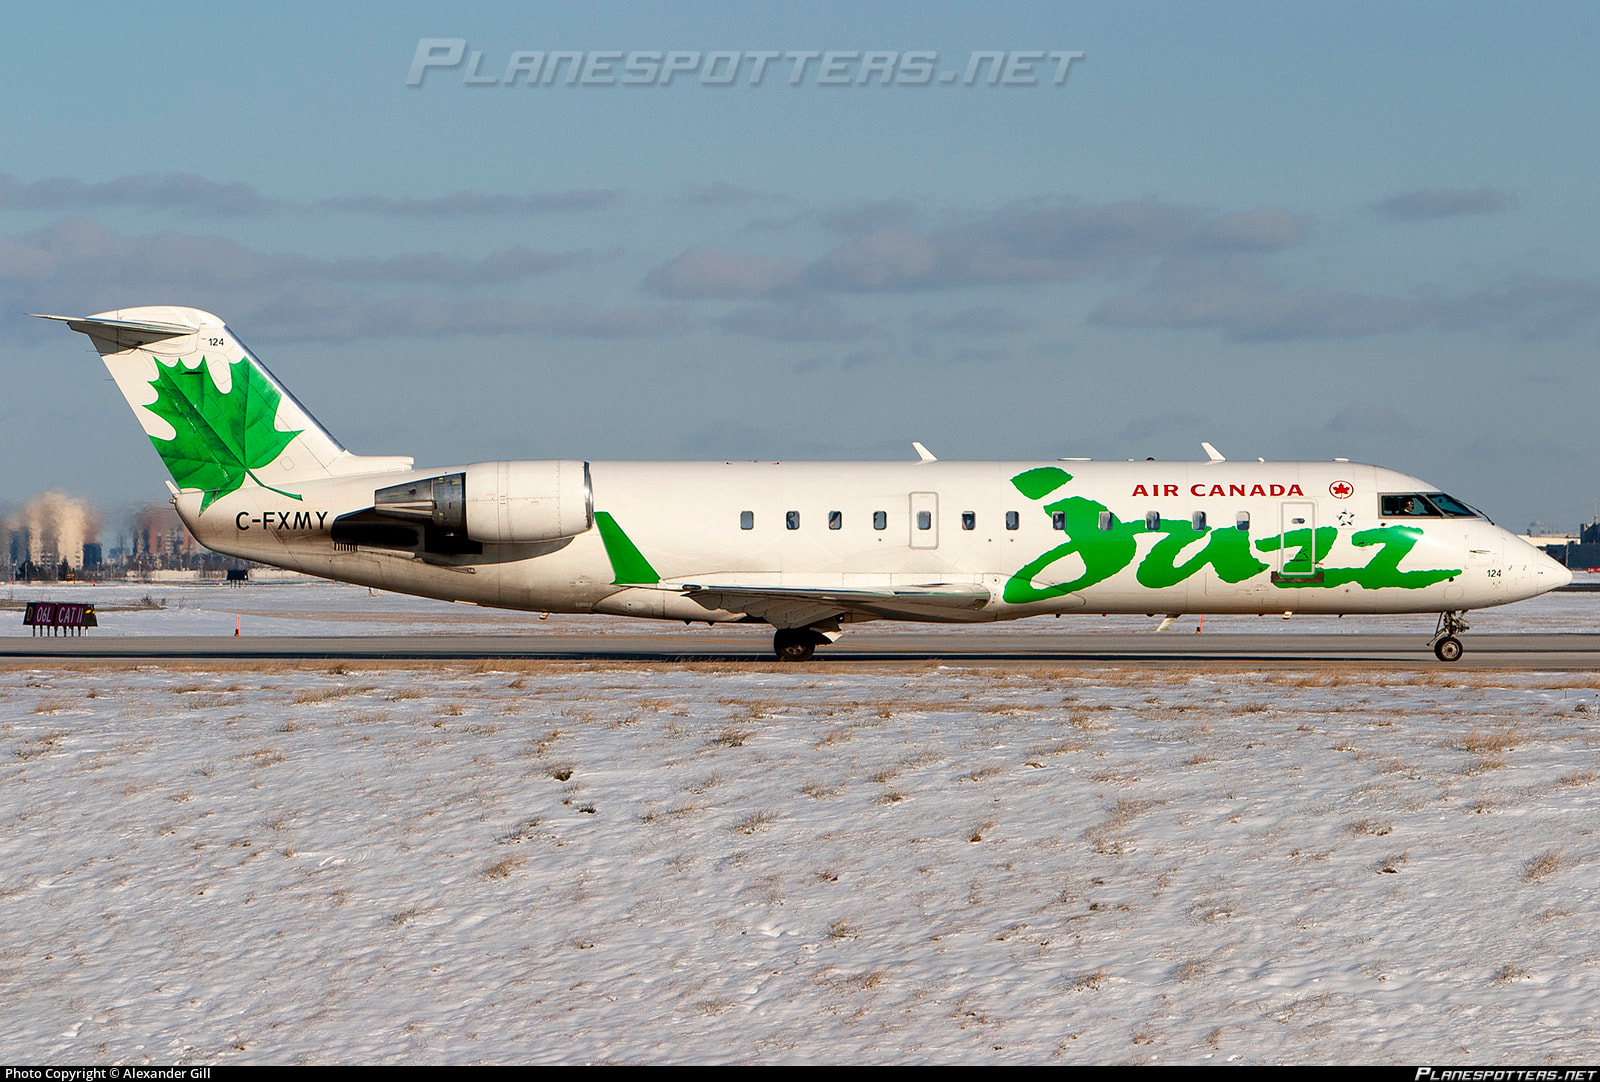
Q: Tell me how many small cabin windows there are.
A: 12